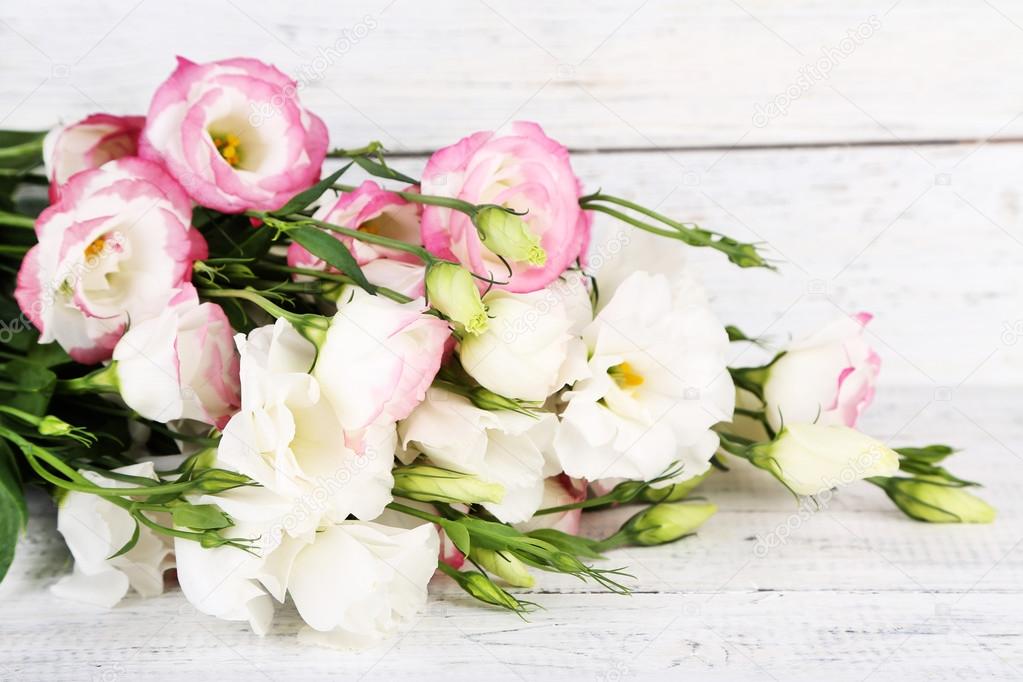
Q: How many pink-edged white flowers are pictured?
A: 8